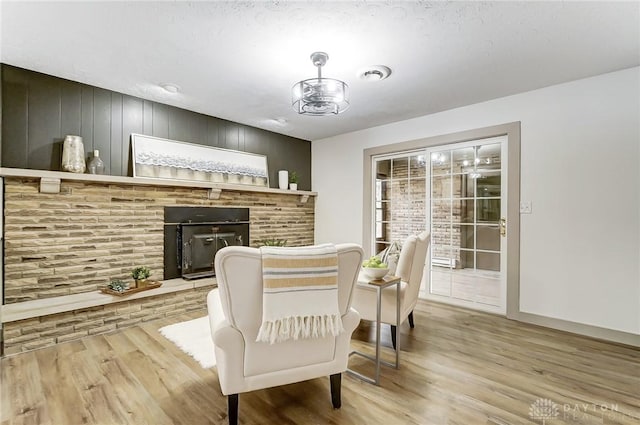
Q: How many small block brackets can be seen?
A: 3